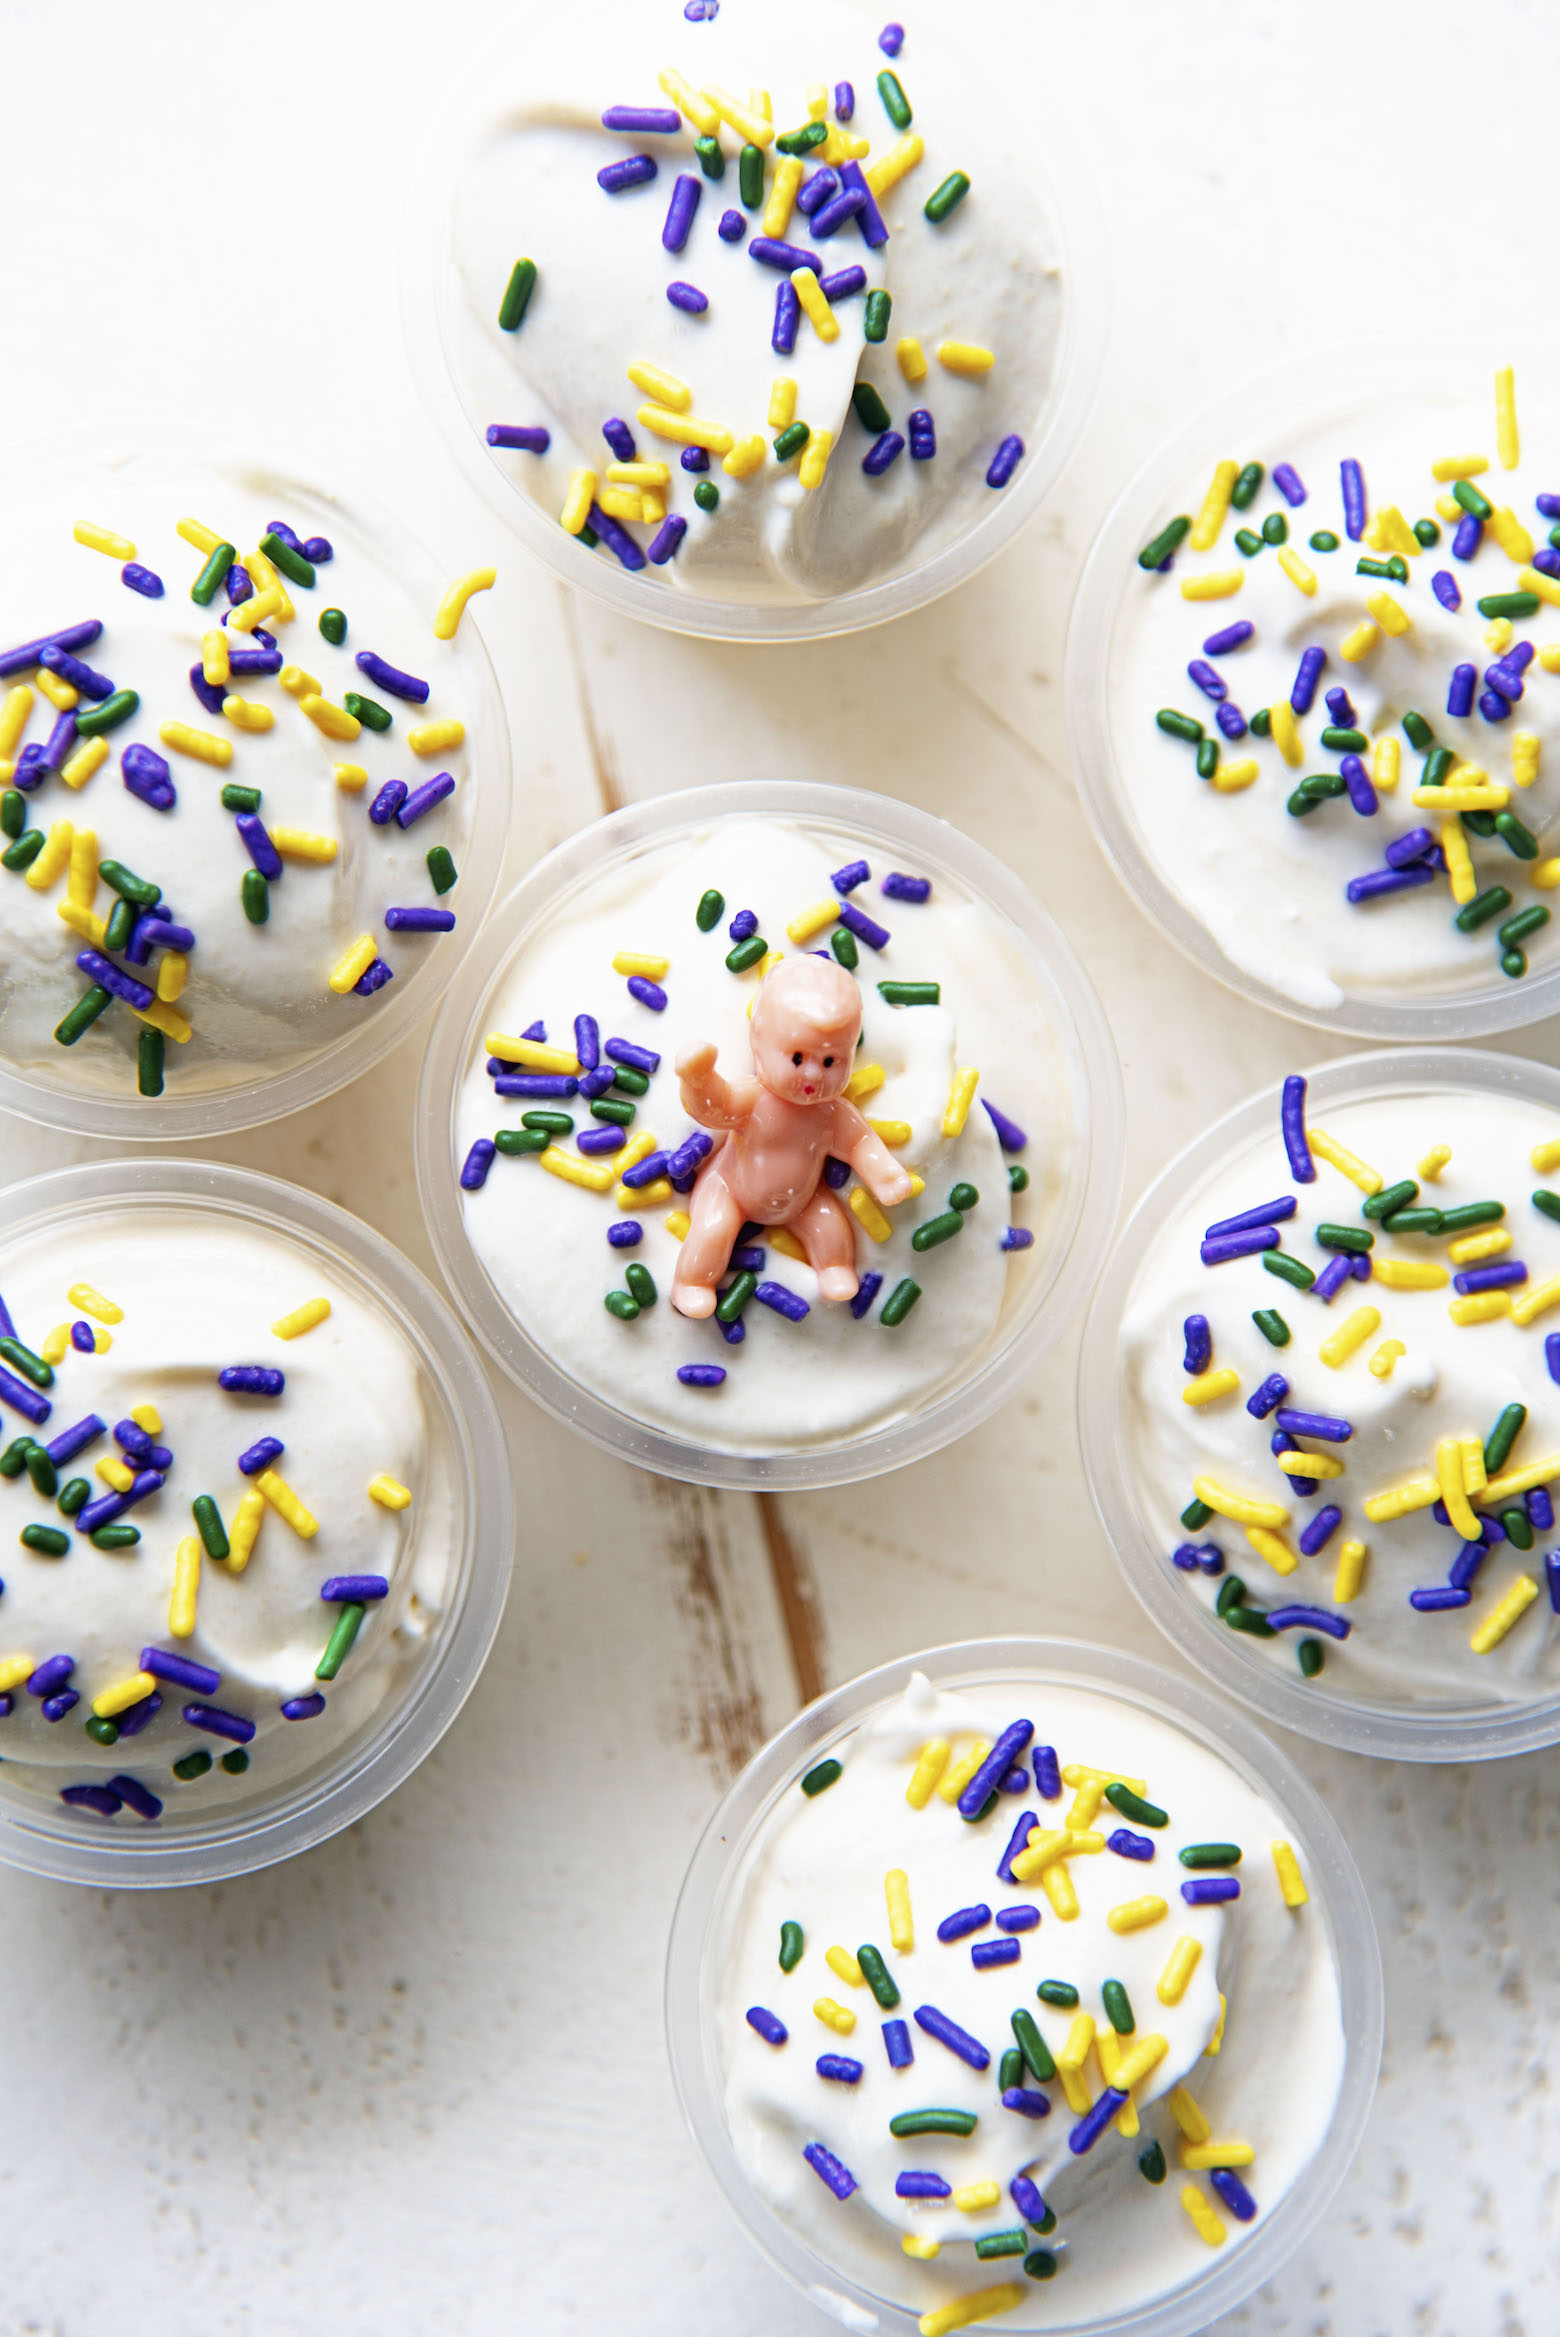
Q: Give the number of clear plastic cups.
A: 7